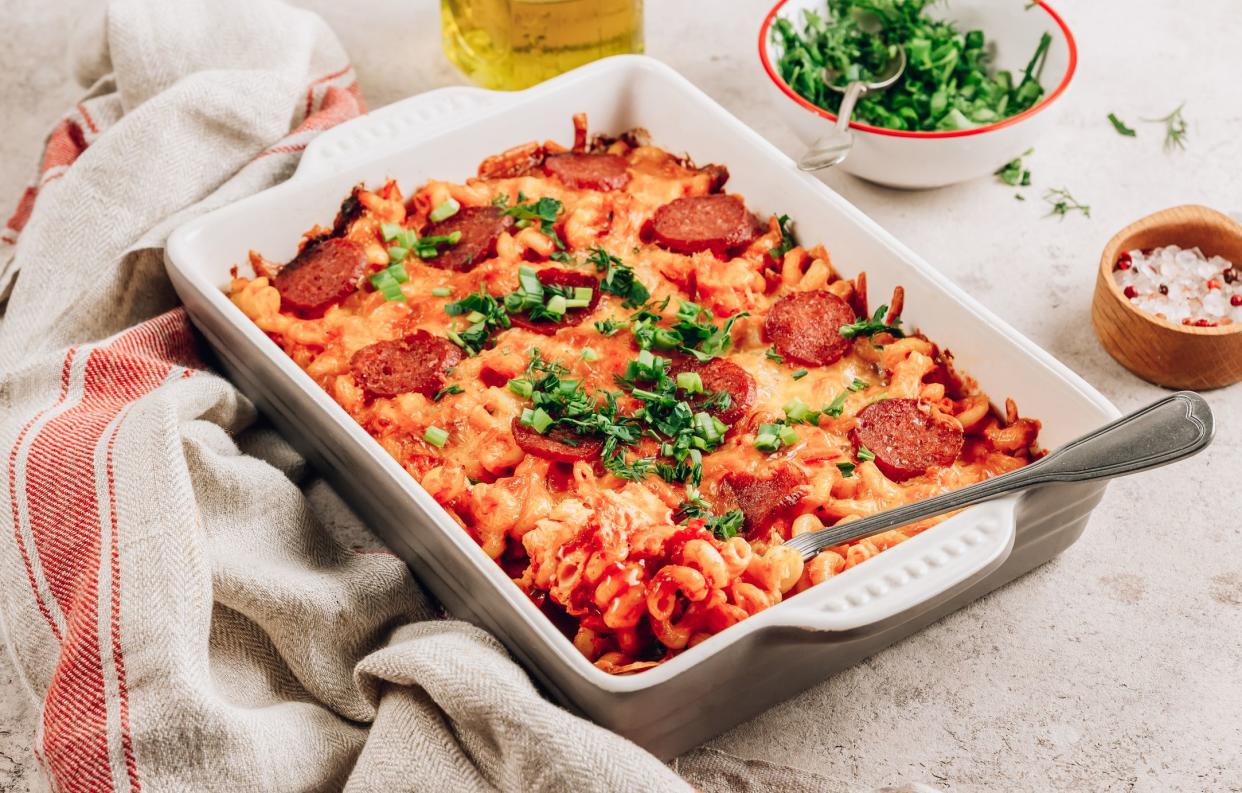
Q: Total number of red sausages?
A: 11